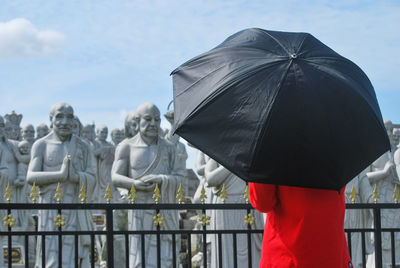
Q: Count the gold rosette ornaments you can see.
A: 5